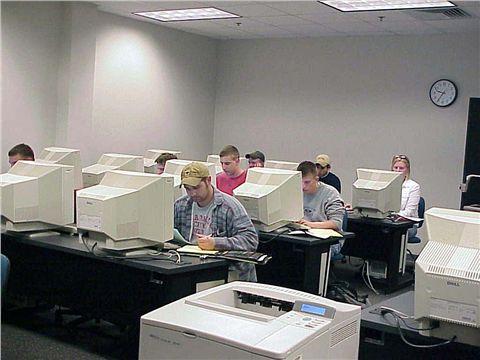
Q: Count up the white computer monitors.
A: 11